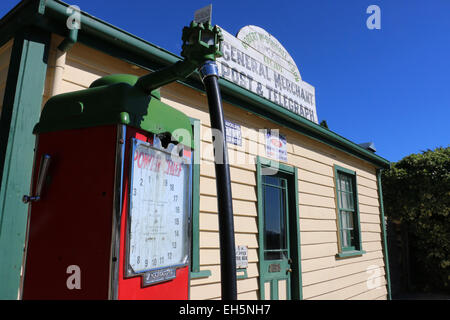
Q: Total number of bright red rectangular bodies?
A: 1